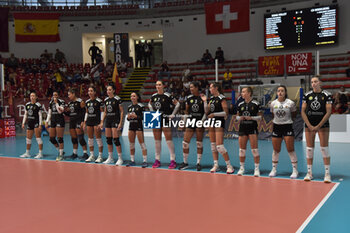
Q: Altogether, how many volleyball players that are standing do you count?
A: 12